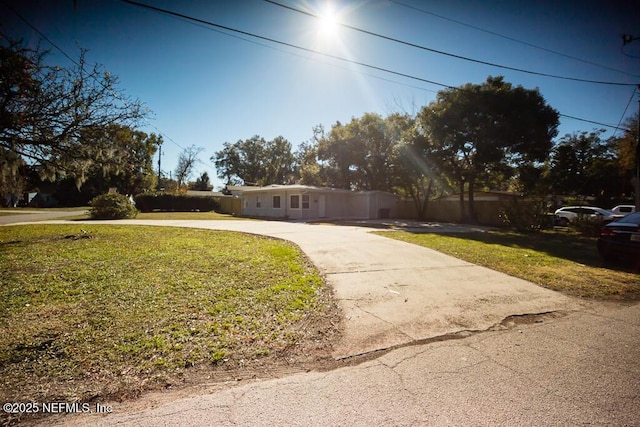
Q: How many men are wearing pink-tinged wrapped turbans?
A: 0